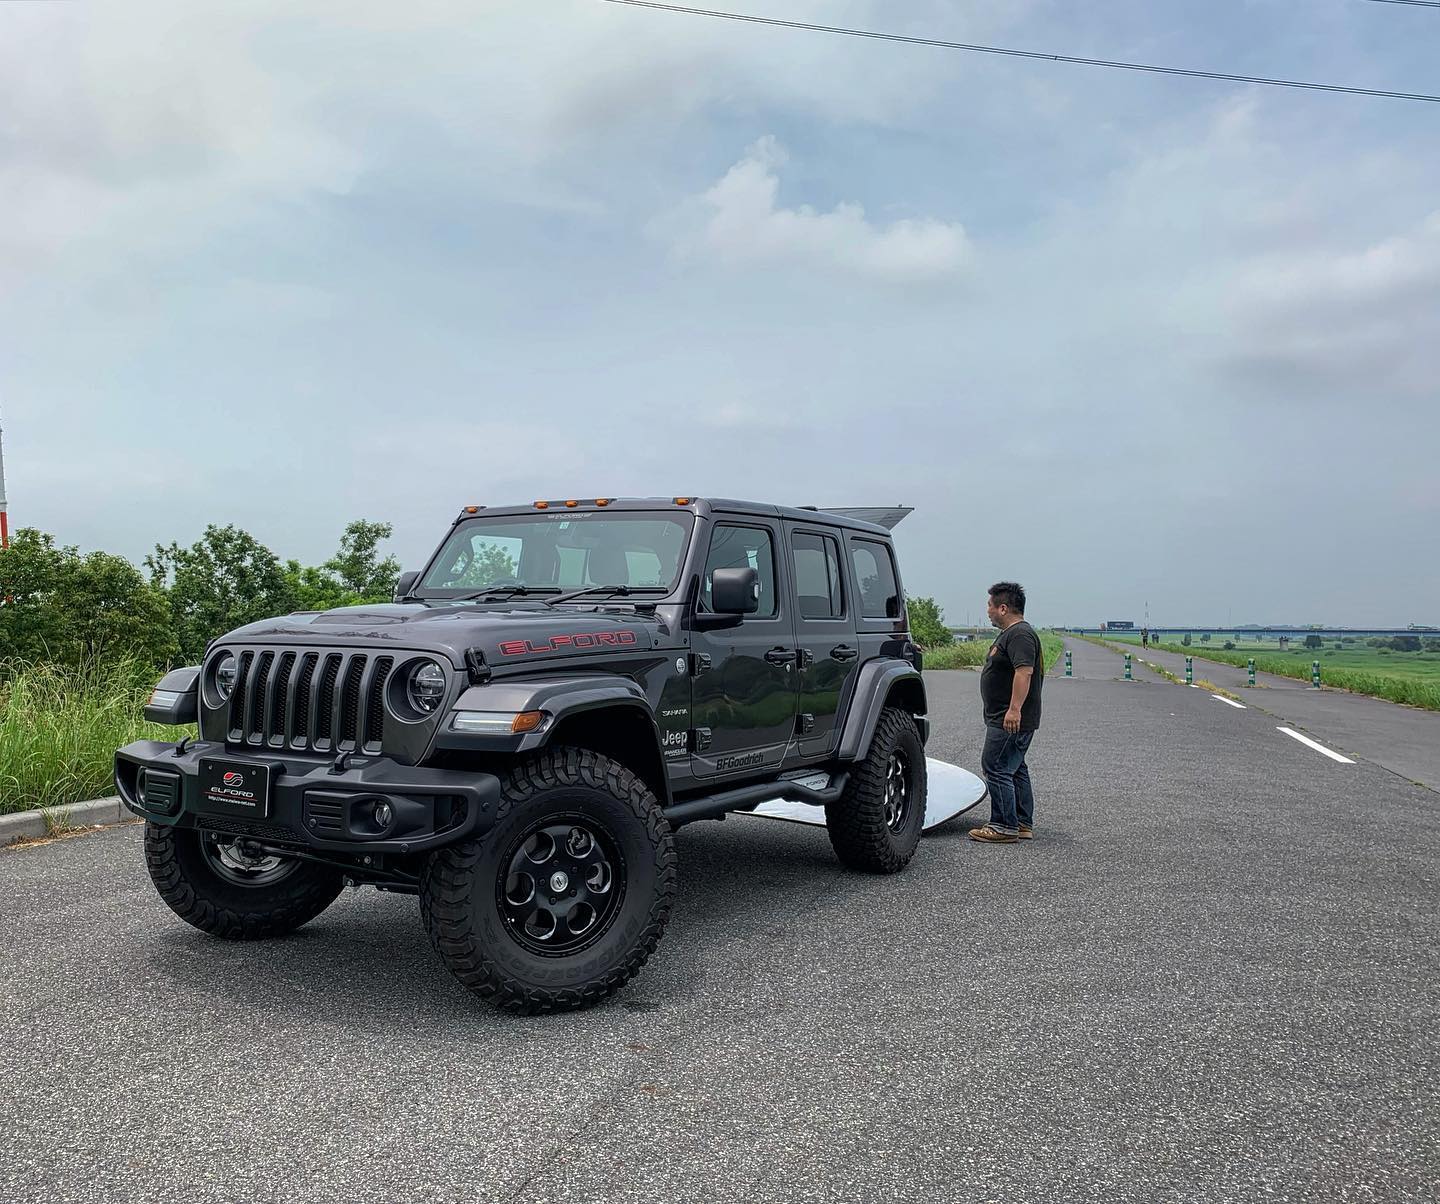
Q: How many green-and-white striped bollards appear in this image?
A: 5